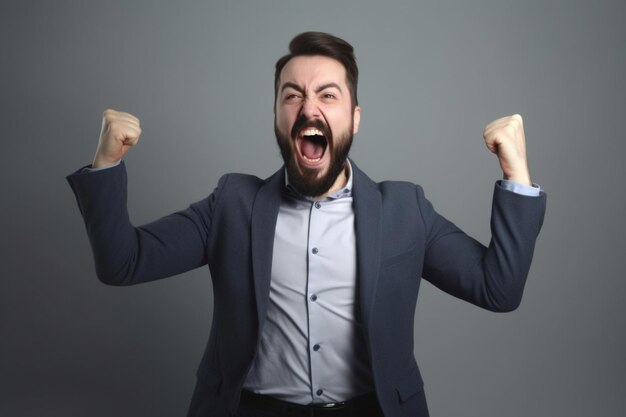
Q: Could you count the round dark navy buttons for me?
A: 5